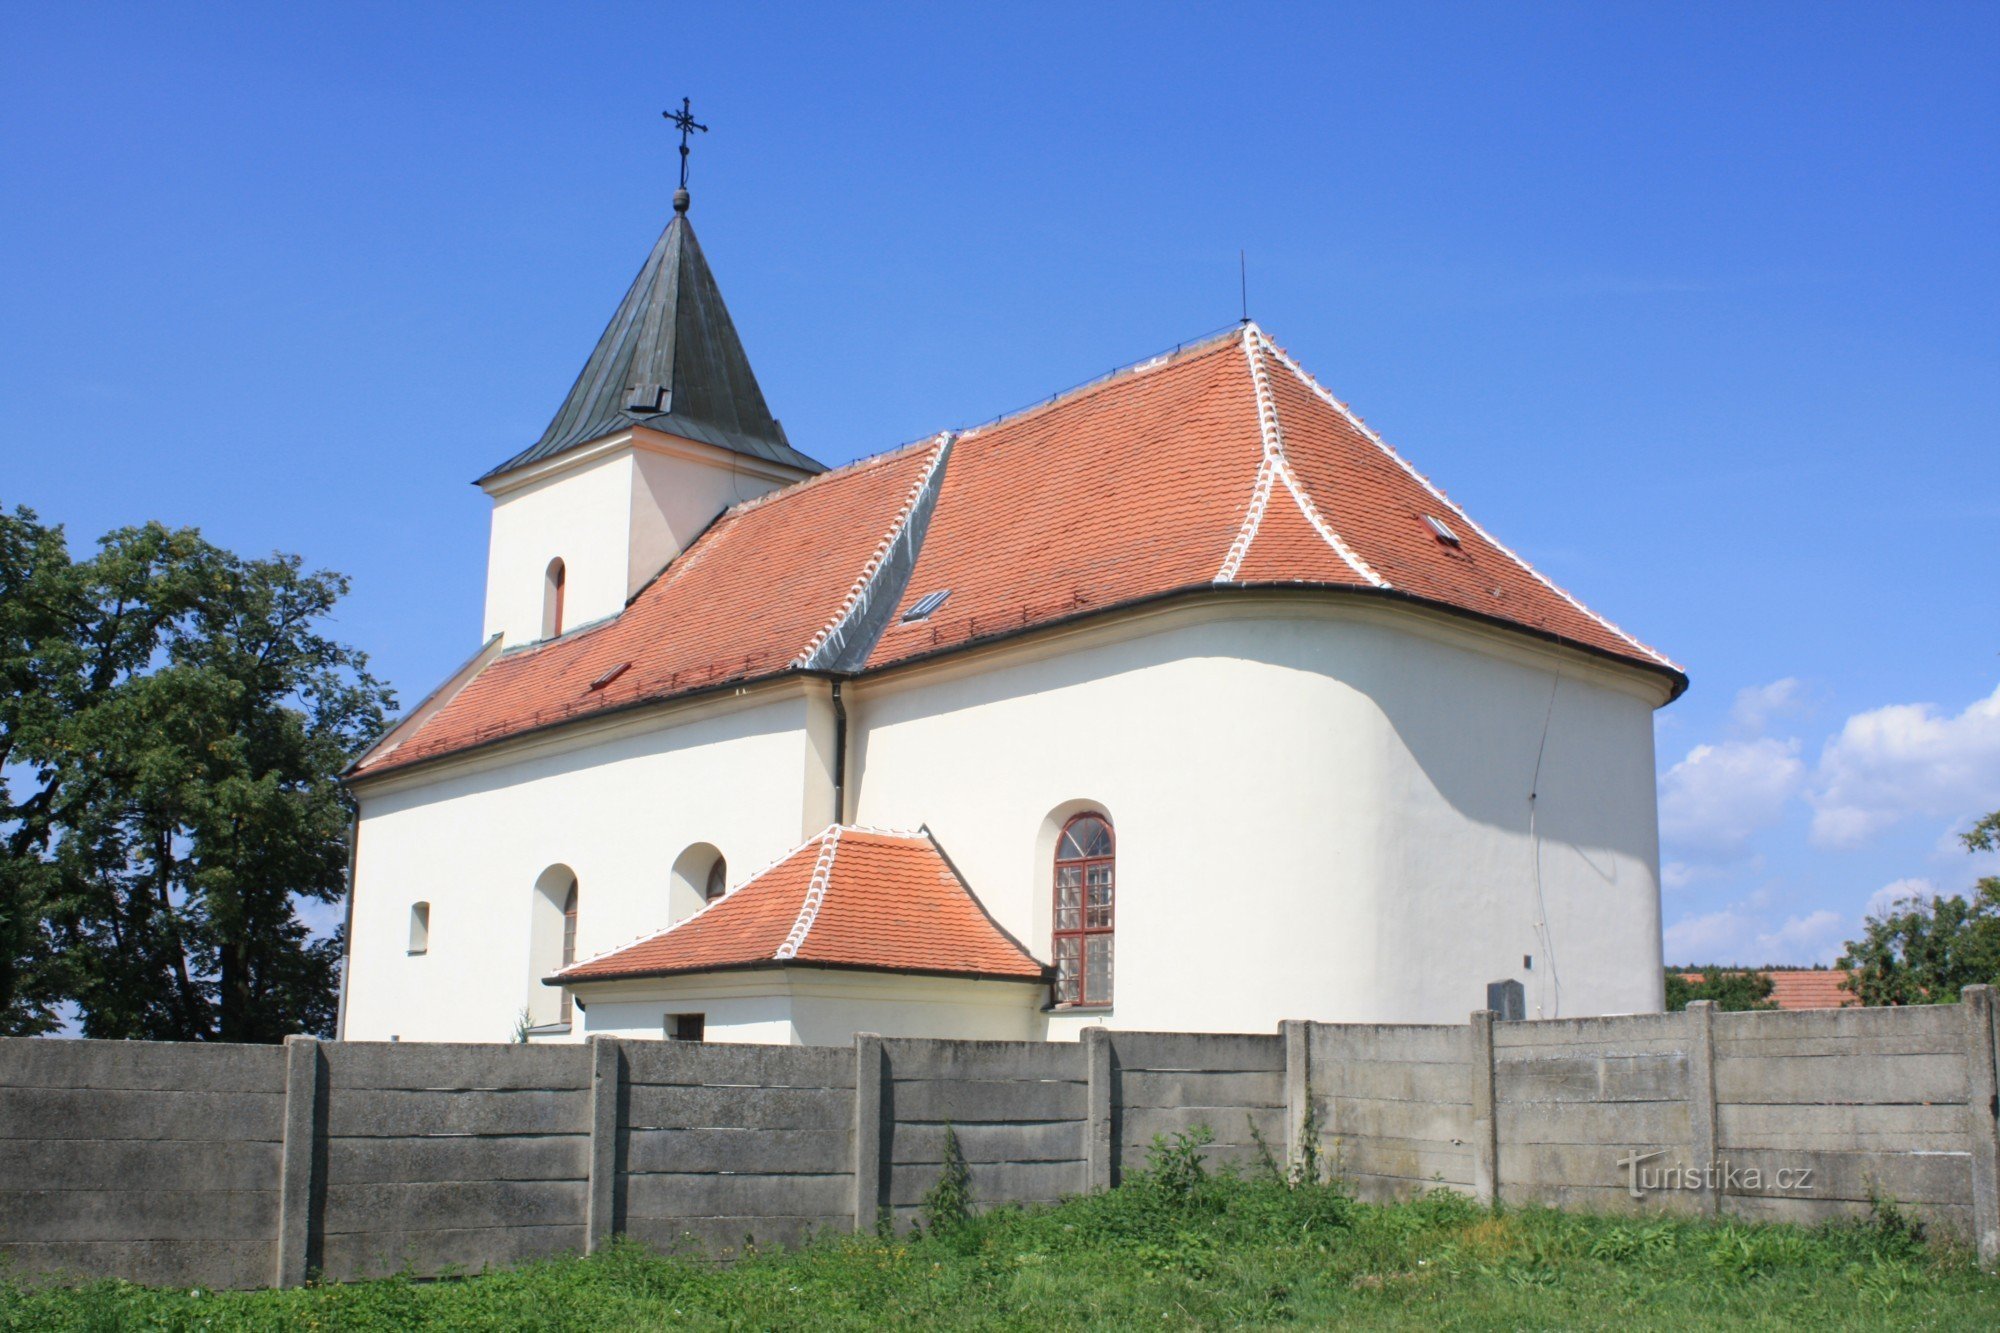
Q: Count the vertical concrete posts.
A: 8